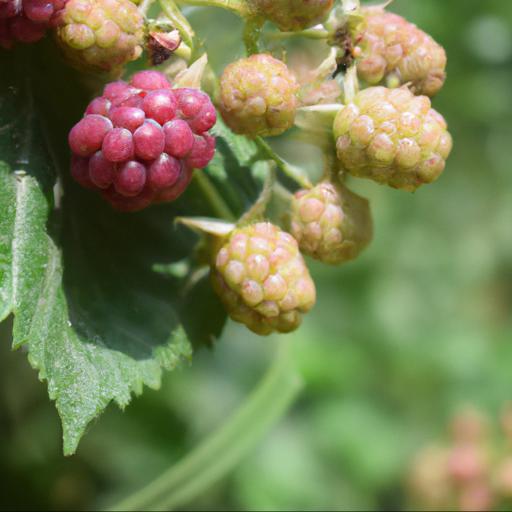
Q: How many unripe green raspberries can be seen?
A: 7